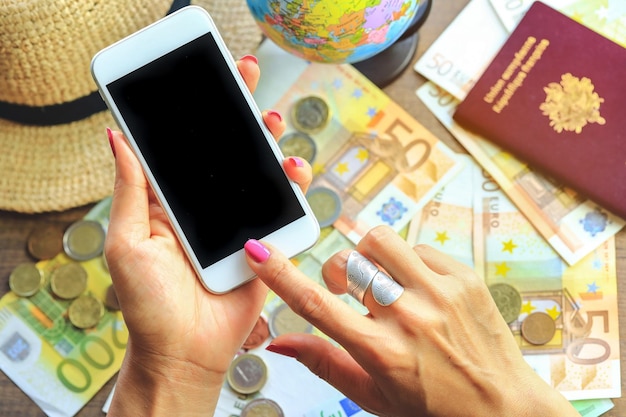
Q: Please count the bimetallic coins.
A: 7